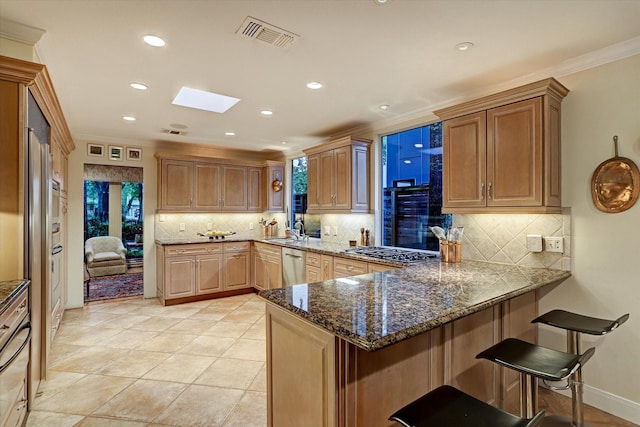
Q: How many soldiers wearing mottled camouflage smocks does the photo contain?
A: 0